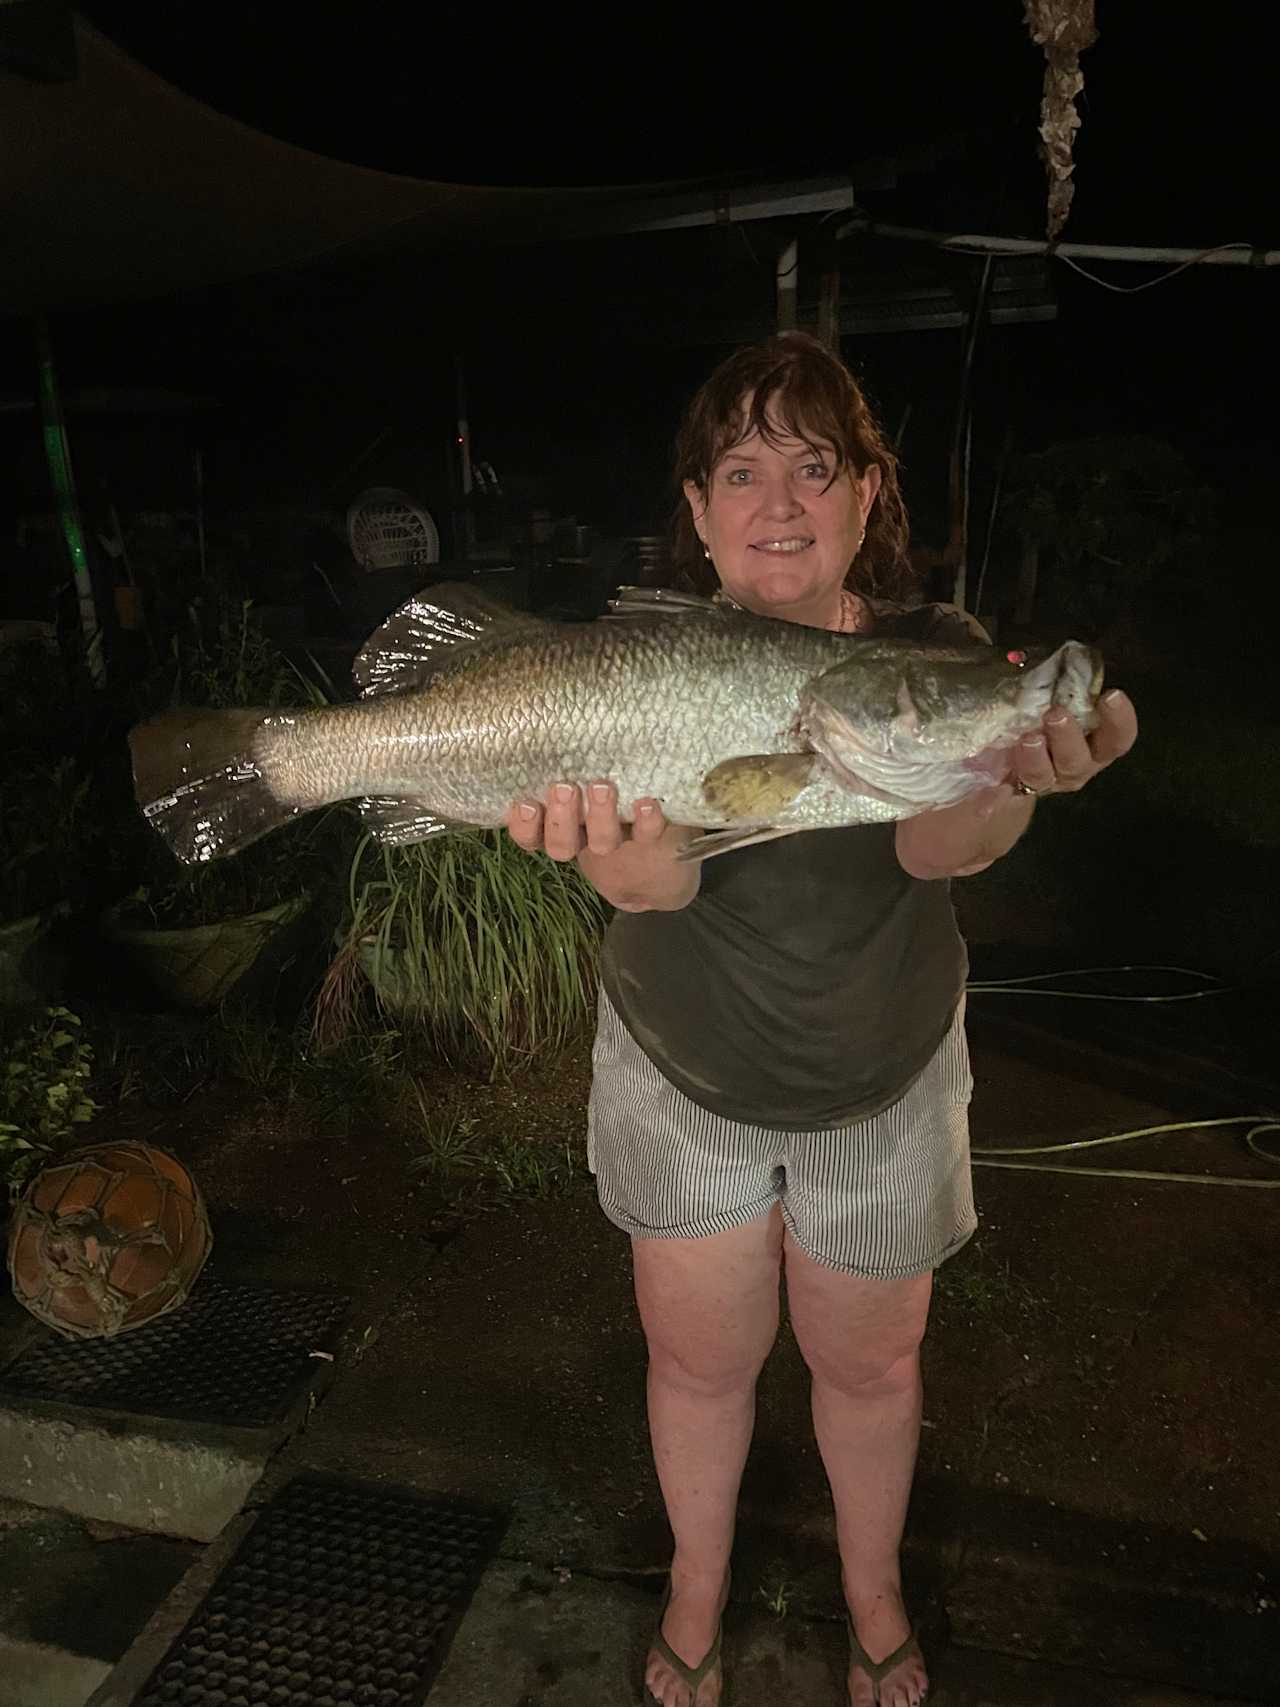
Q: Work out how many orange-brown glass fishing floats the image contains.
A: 1